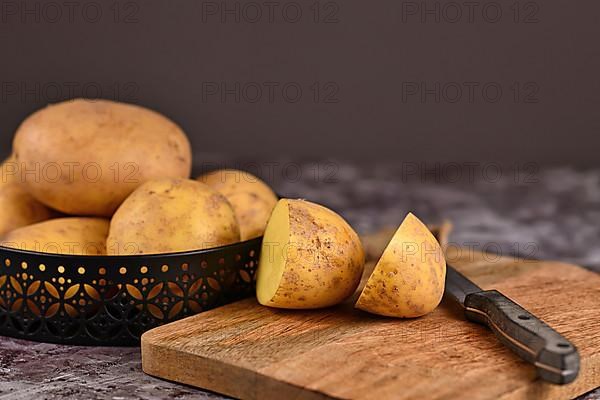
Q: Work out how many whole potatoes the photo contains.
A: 5